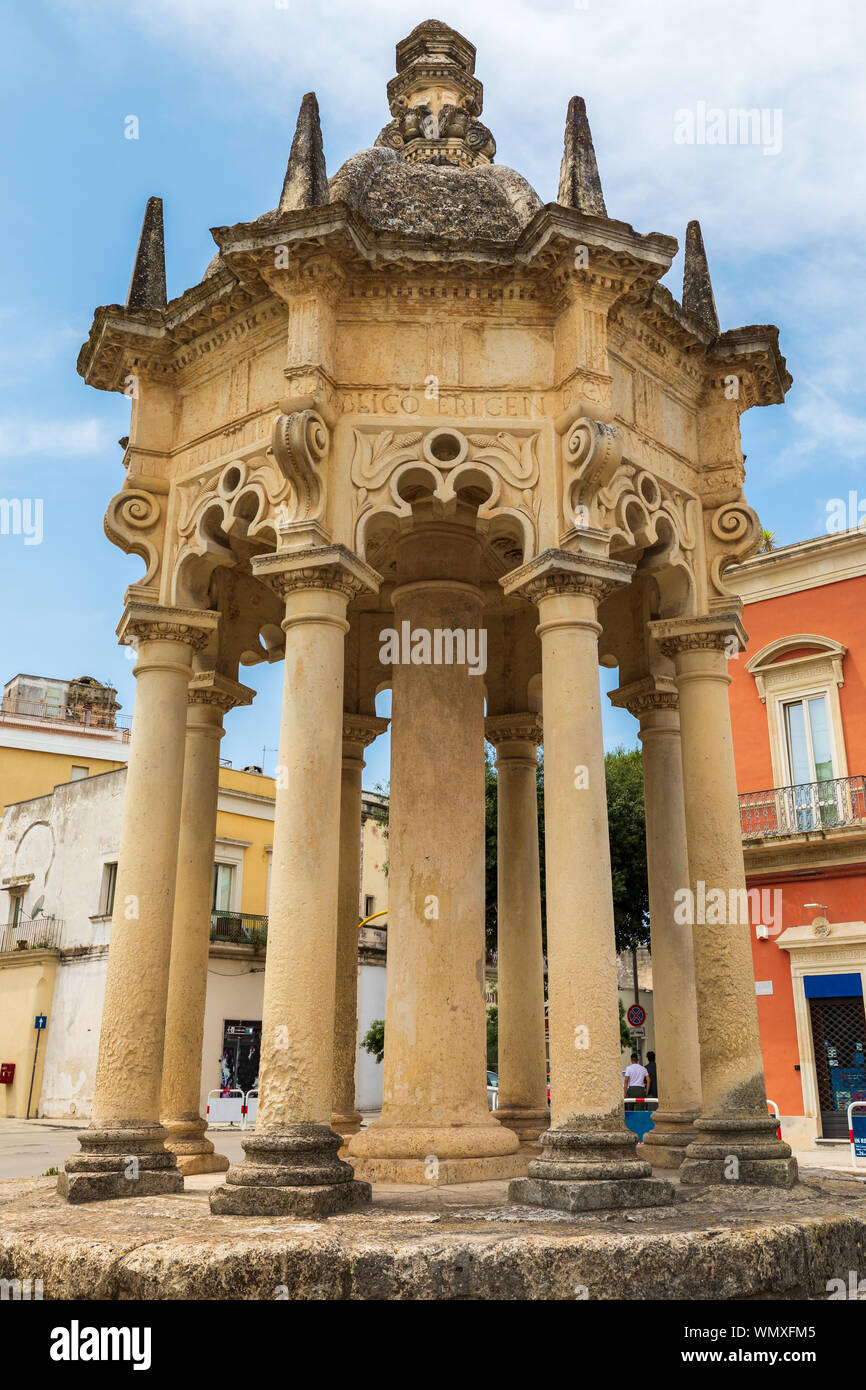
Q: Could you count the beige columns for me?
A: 9